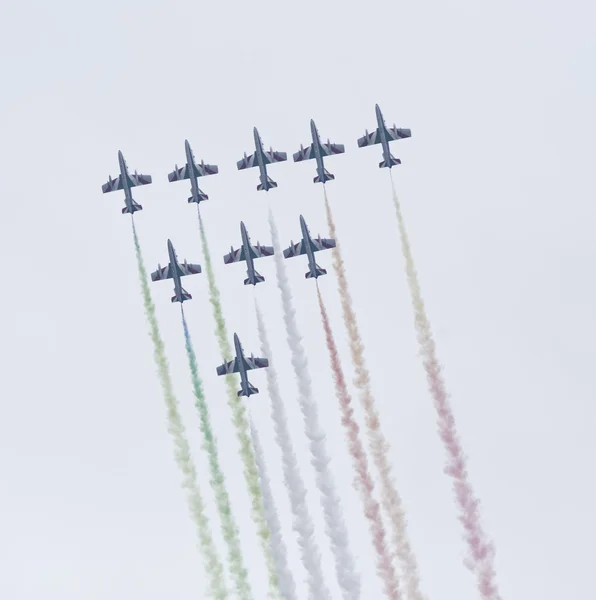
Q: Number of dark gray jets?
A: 9